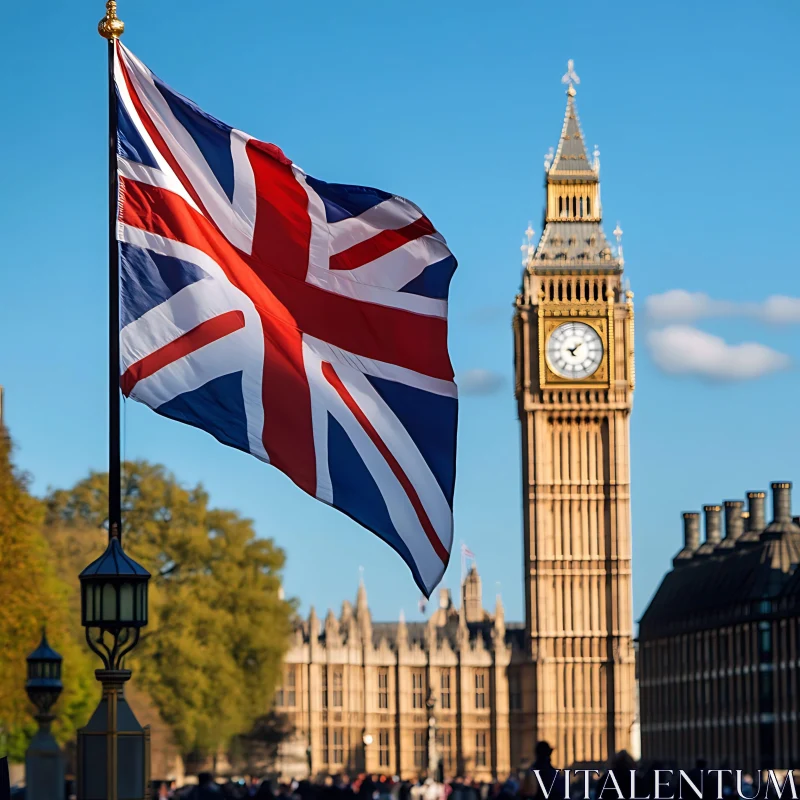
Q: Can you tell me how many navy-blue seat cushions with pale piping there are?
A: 0